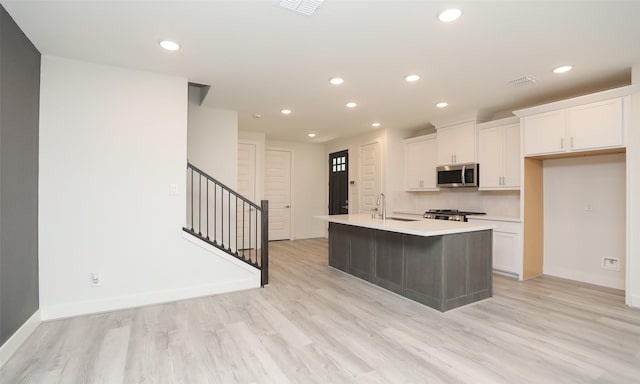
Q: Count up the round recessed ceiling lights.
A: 10